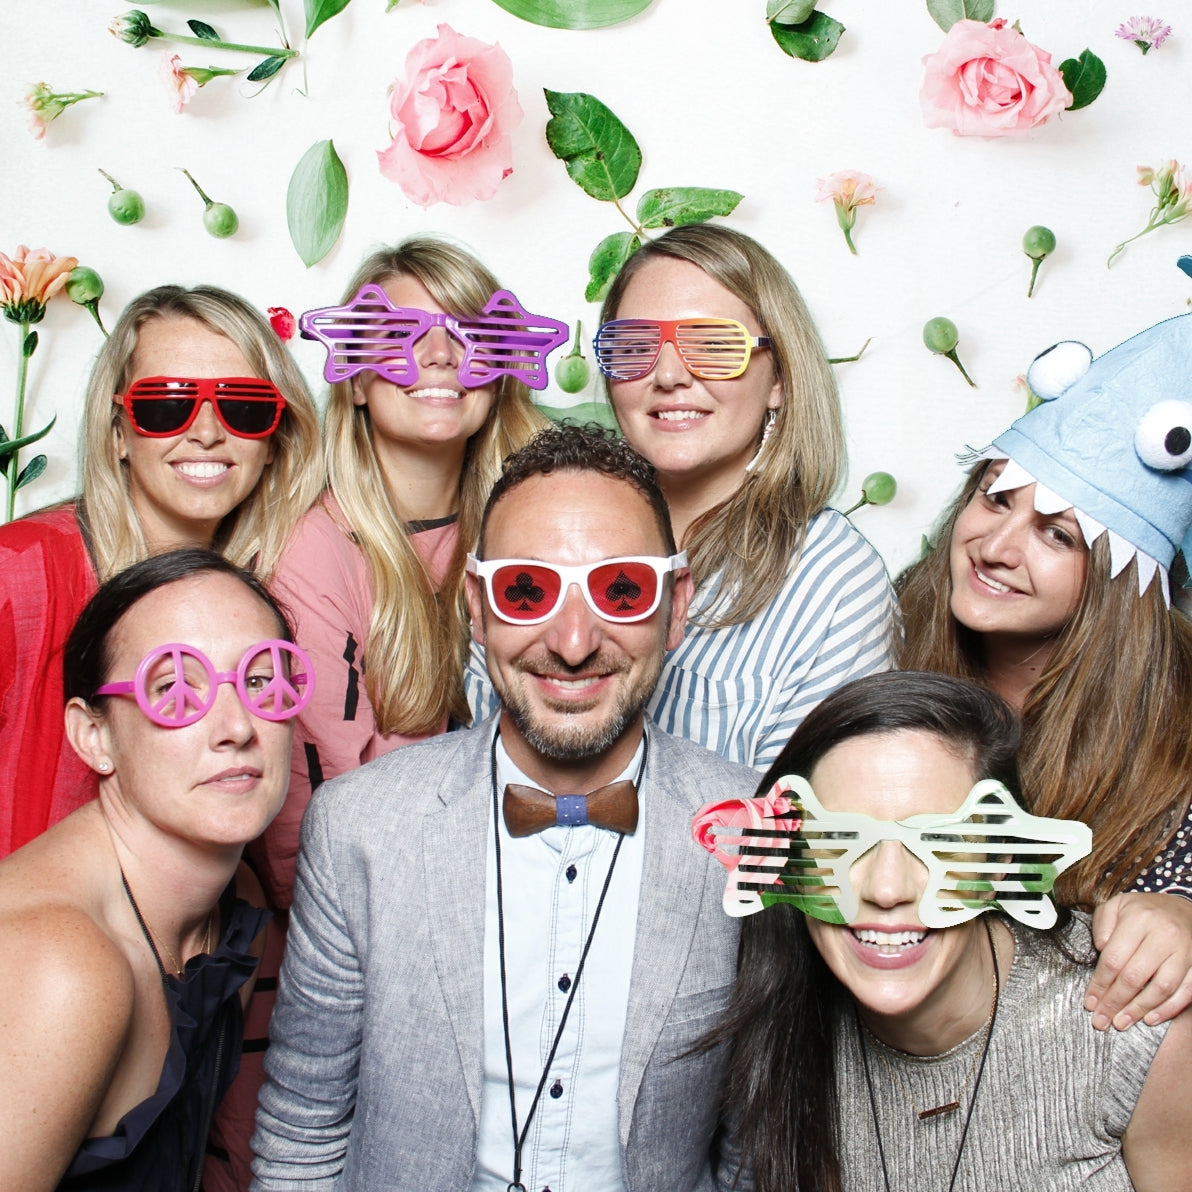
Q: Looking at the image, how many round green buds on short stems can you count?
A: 7